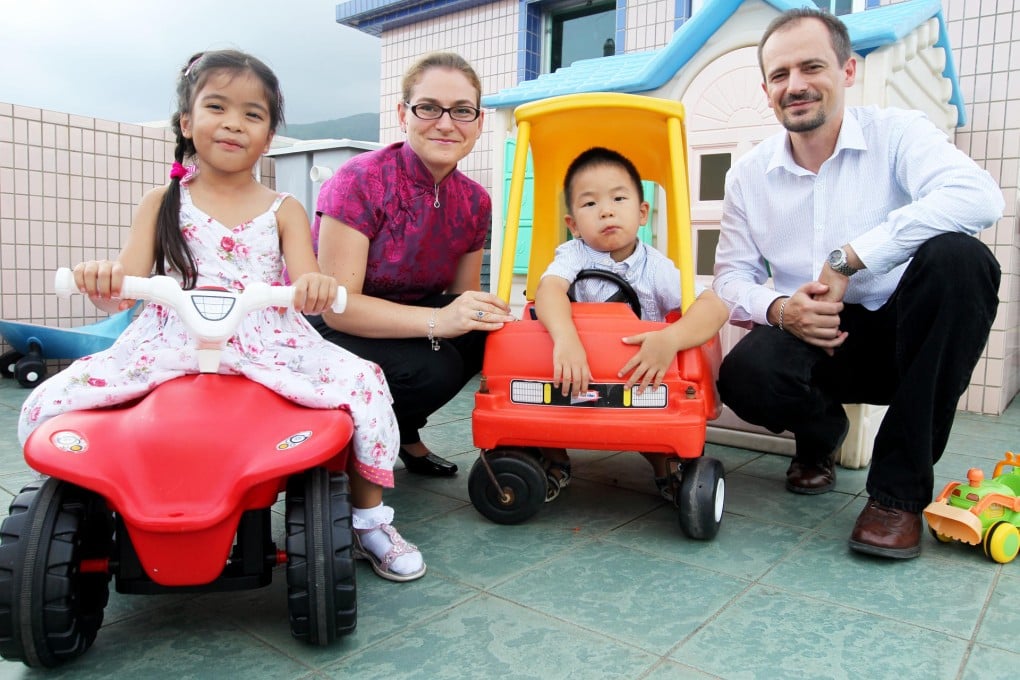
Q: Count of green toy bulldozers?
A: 1